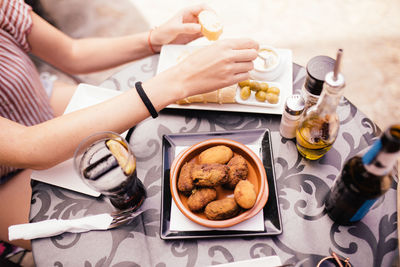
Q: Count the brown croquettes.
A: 5